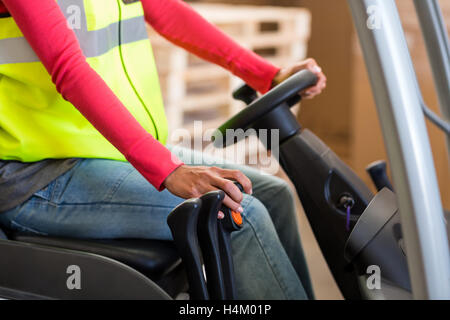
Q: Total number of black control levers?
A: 3